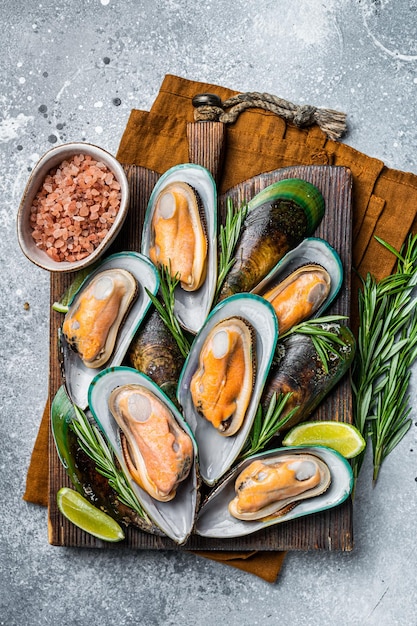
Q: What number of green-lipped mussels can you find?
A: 10